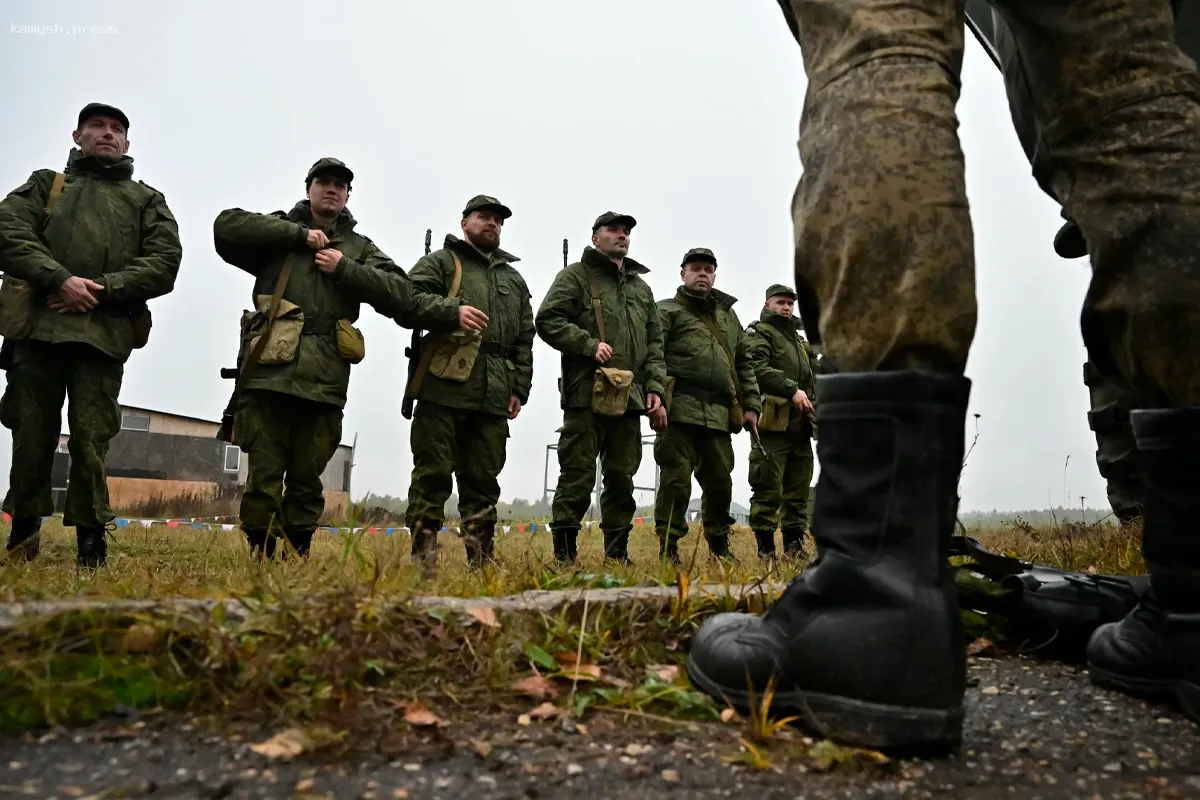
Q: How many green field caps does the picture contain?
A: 6